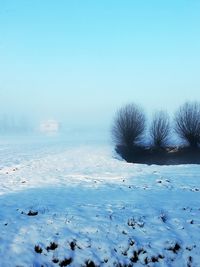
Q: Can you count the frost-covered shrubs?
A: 3